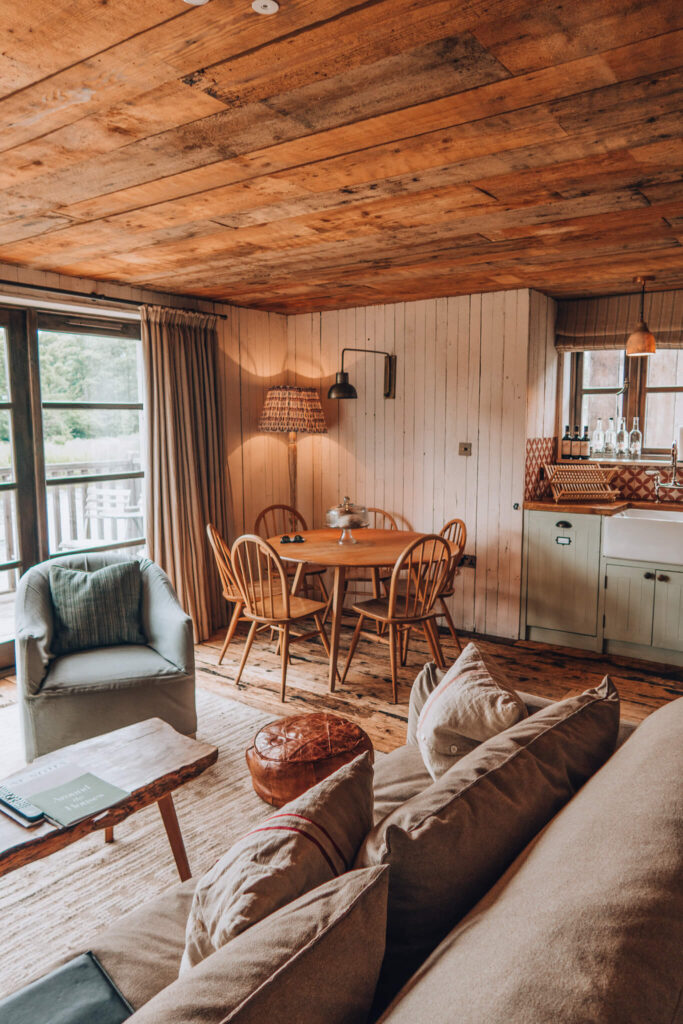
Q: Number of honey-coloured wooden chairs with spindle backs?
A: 6